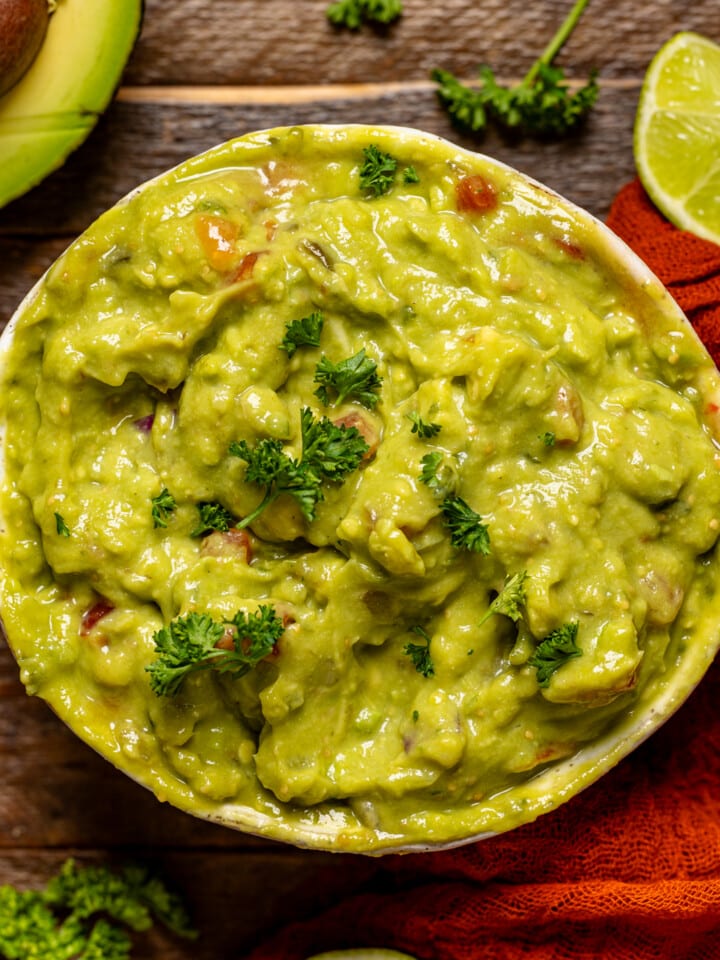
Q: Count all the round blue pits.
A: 0